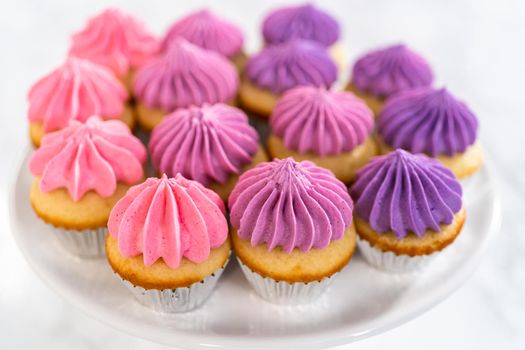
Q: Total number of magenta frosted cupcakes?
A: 5